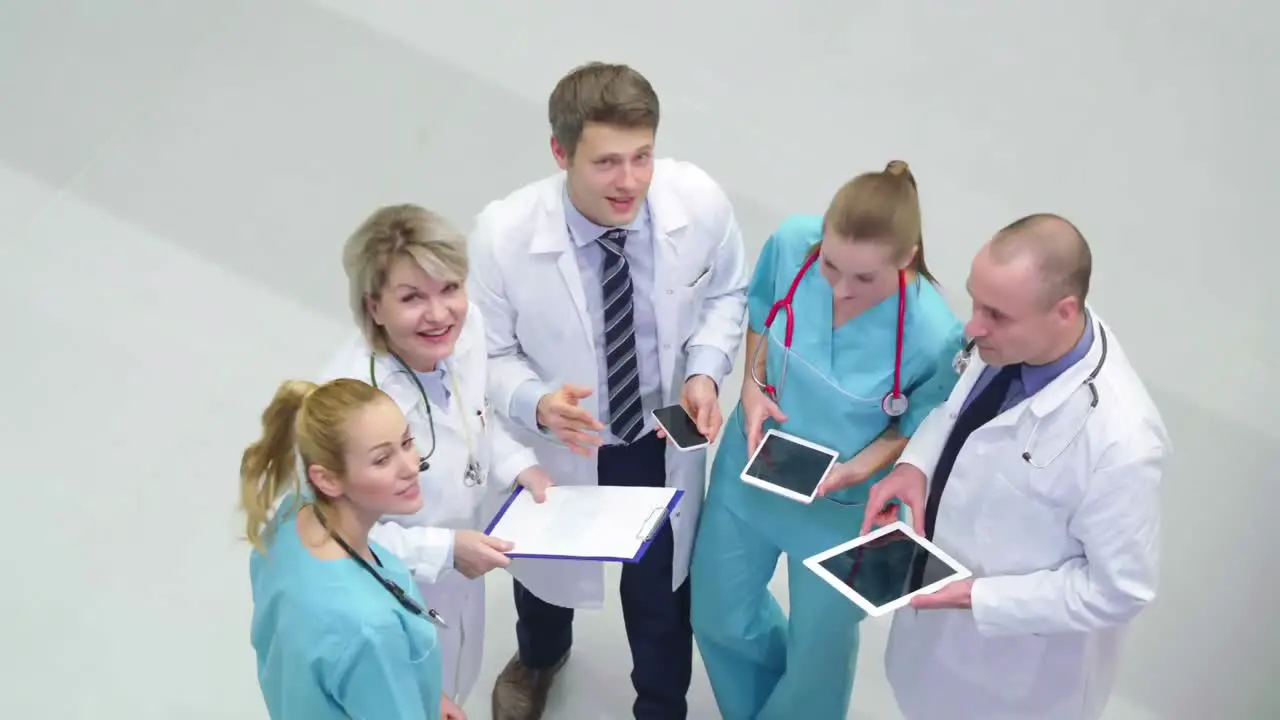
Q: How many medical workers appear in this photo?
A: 5